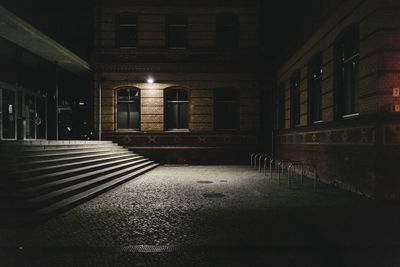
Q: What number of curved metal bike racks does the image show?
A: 7